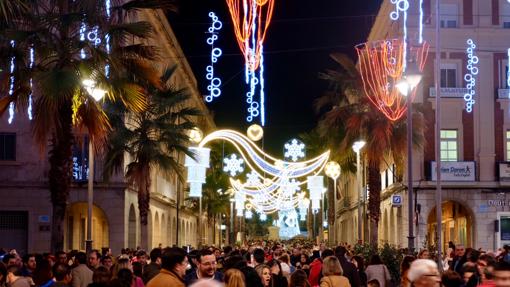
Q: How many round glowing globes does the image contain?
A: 3